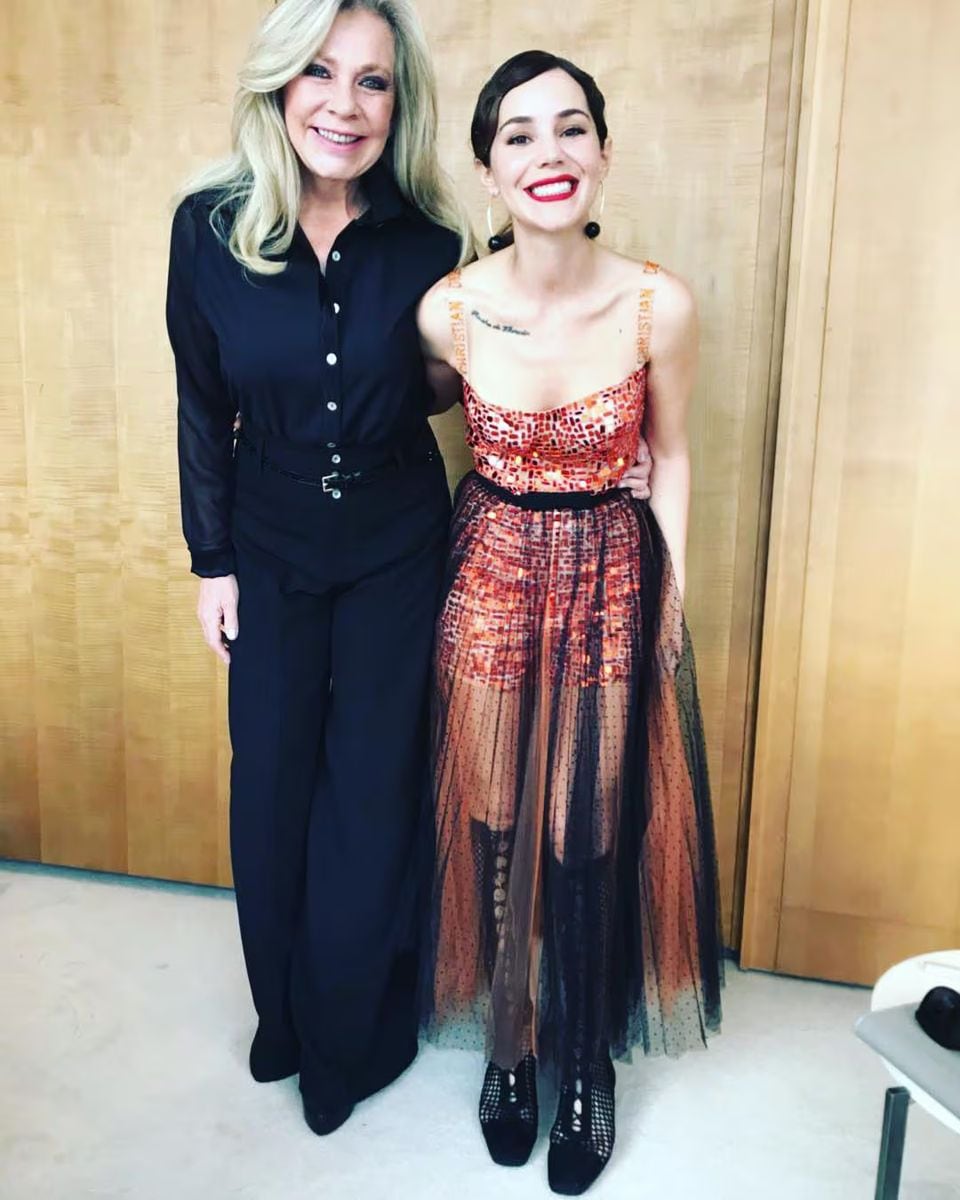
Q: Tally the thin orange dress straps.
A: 2